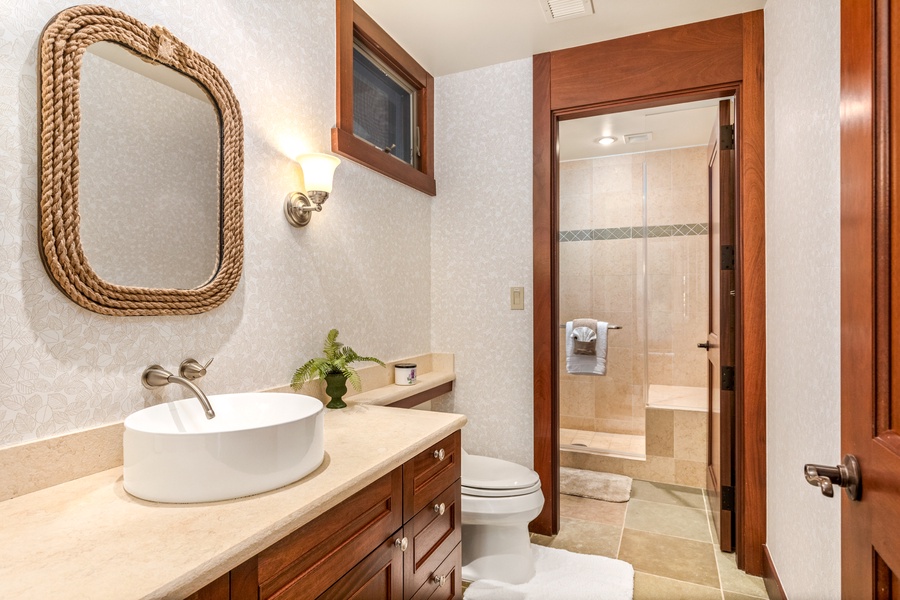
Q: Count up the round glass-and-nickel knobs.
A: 4